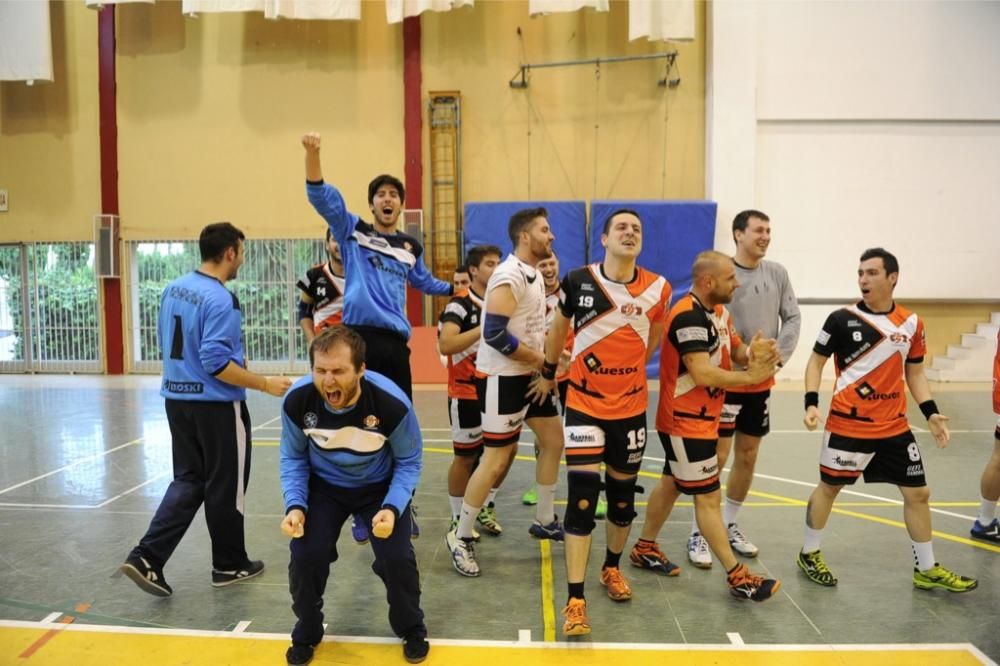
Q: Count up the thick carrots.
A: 0